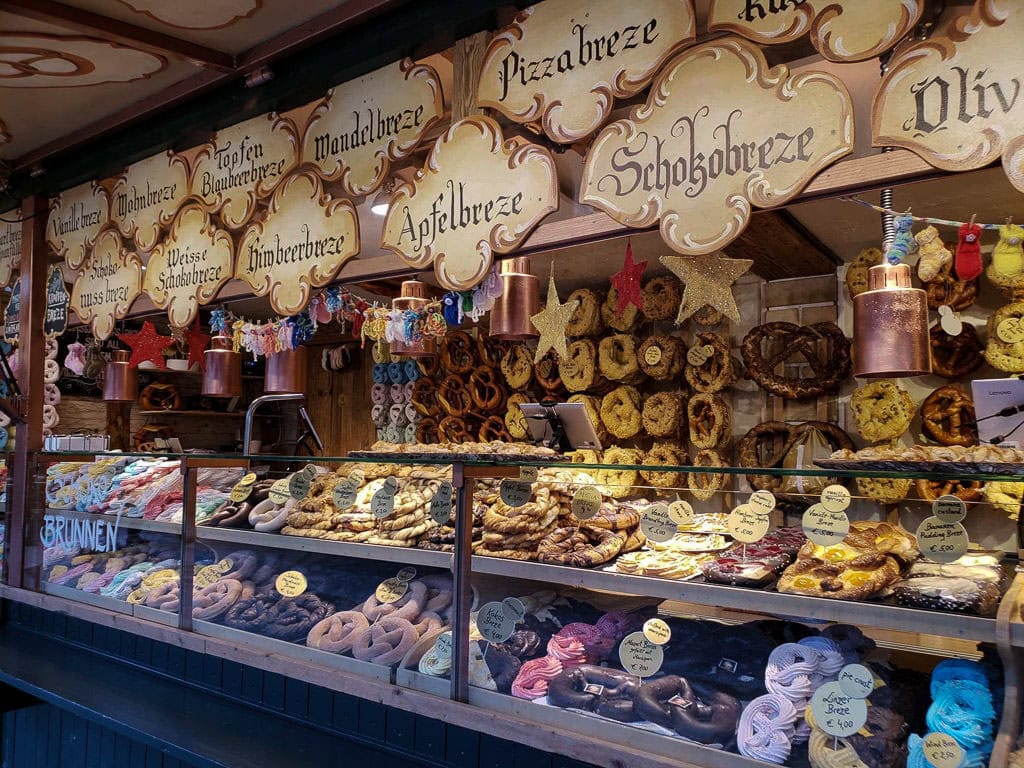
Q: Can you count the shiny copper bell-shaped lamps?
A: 6